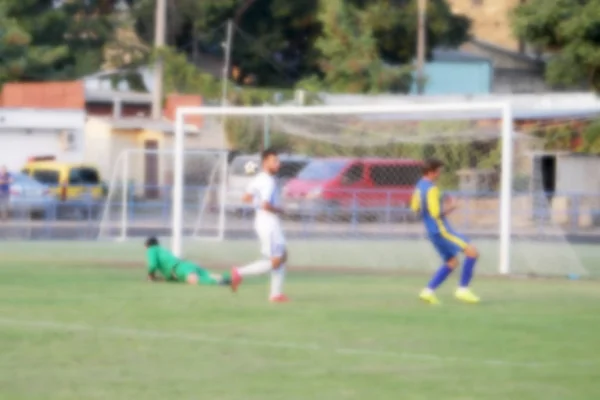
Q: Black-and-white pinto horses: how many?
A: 0